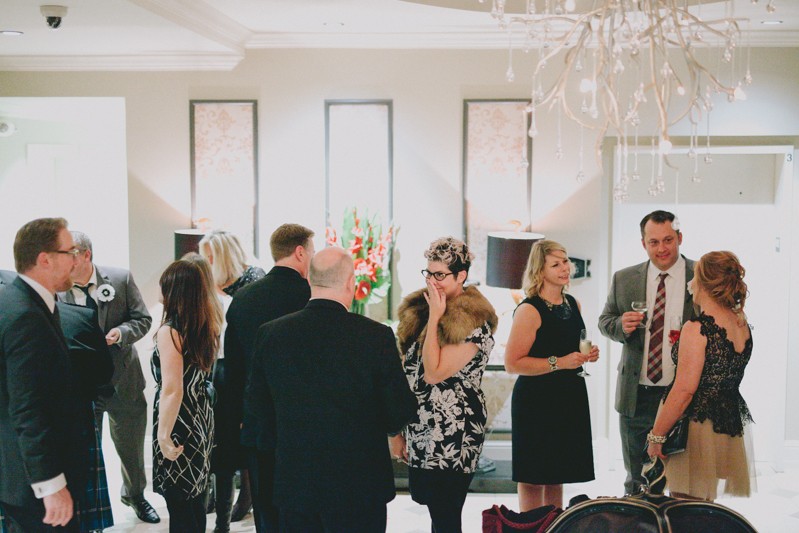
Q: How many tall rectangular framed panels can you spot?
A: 3